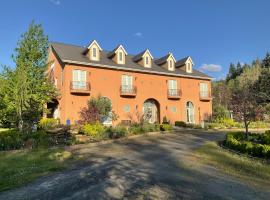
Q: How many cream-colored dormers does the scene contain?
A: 5